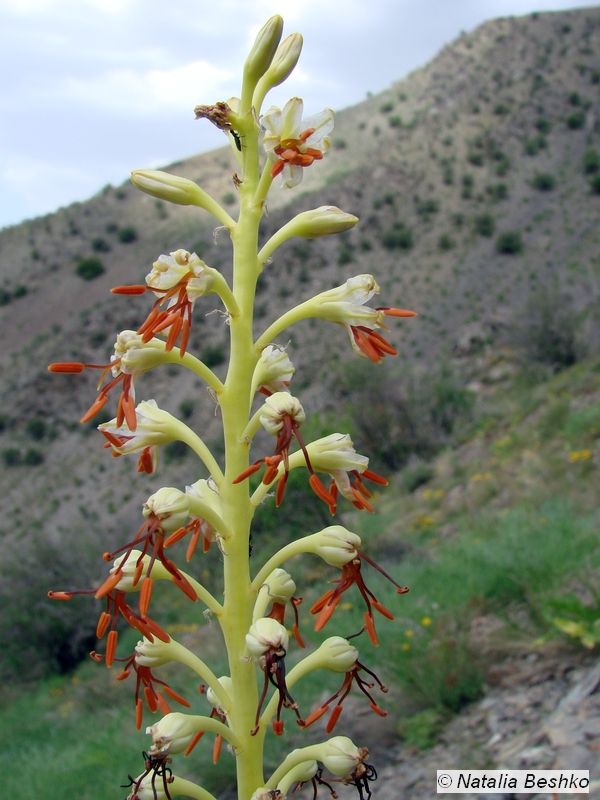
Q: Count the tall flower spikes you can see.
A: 1